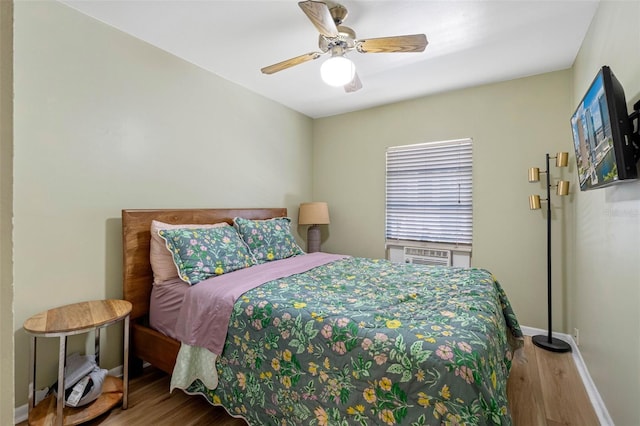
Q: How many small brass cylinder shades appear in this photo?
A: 4